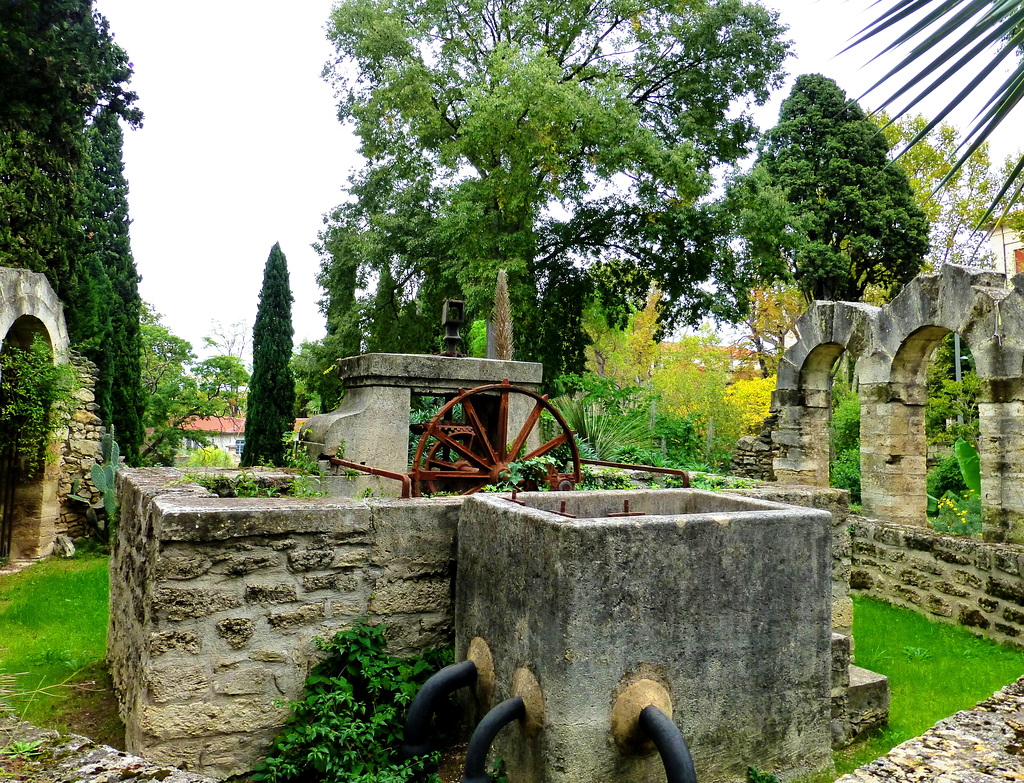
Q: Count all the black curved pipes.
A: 3